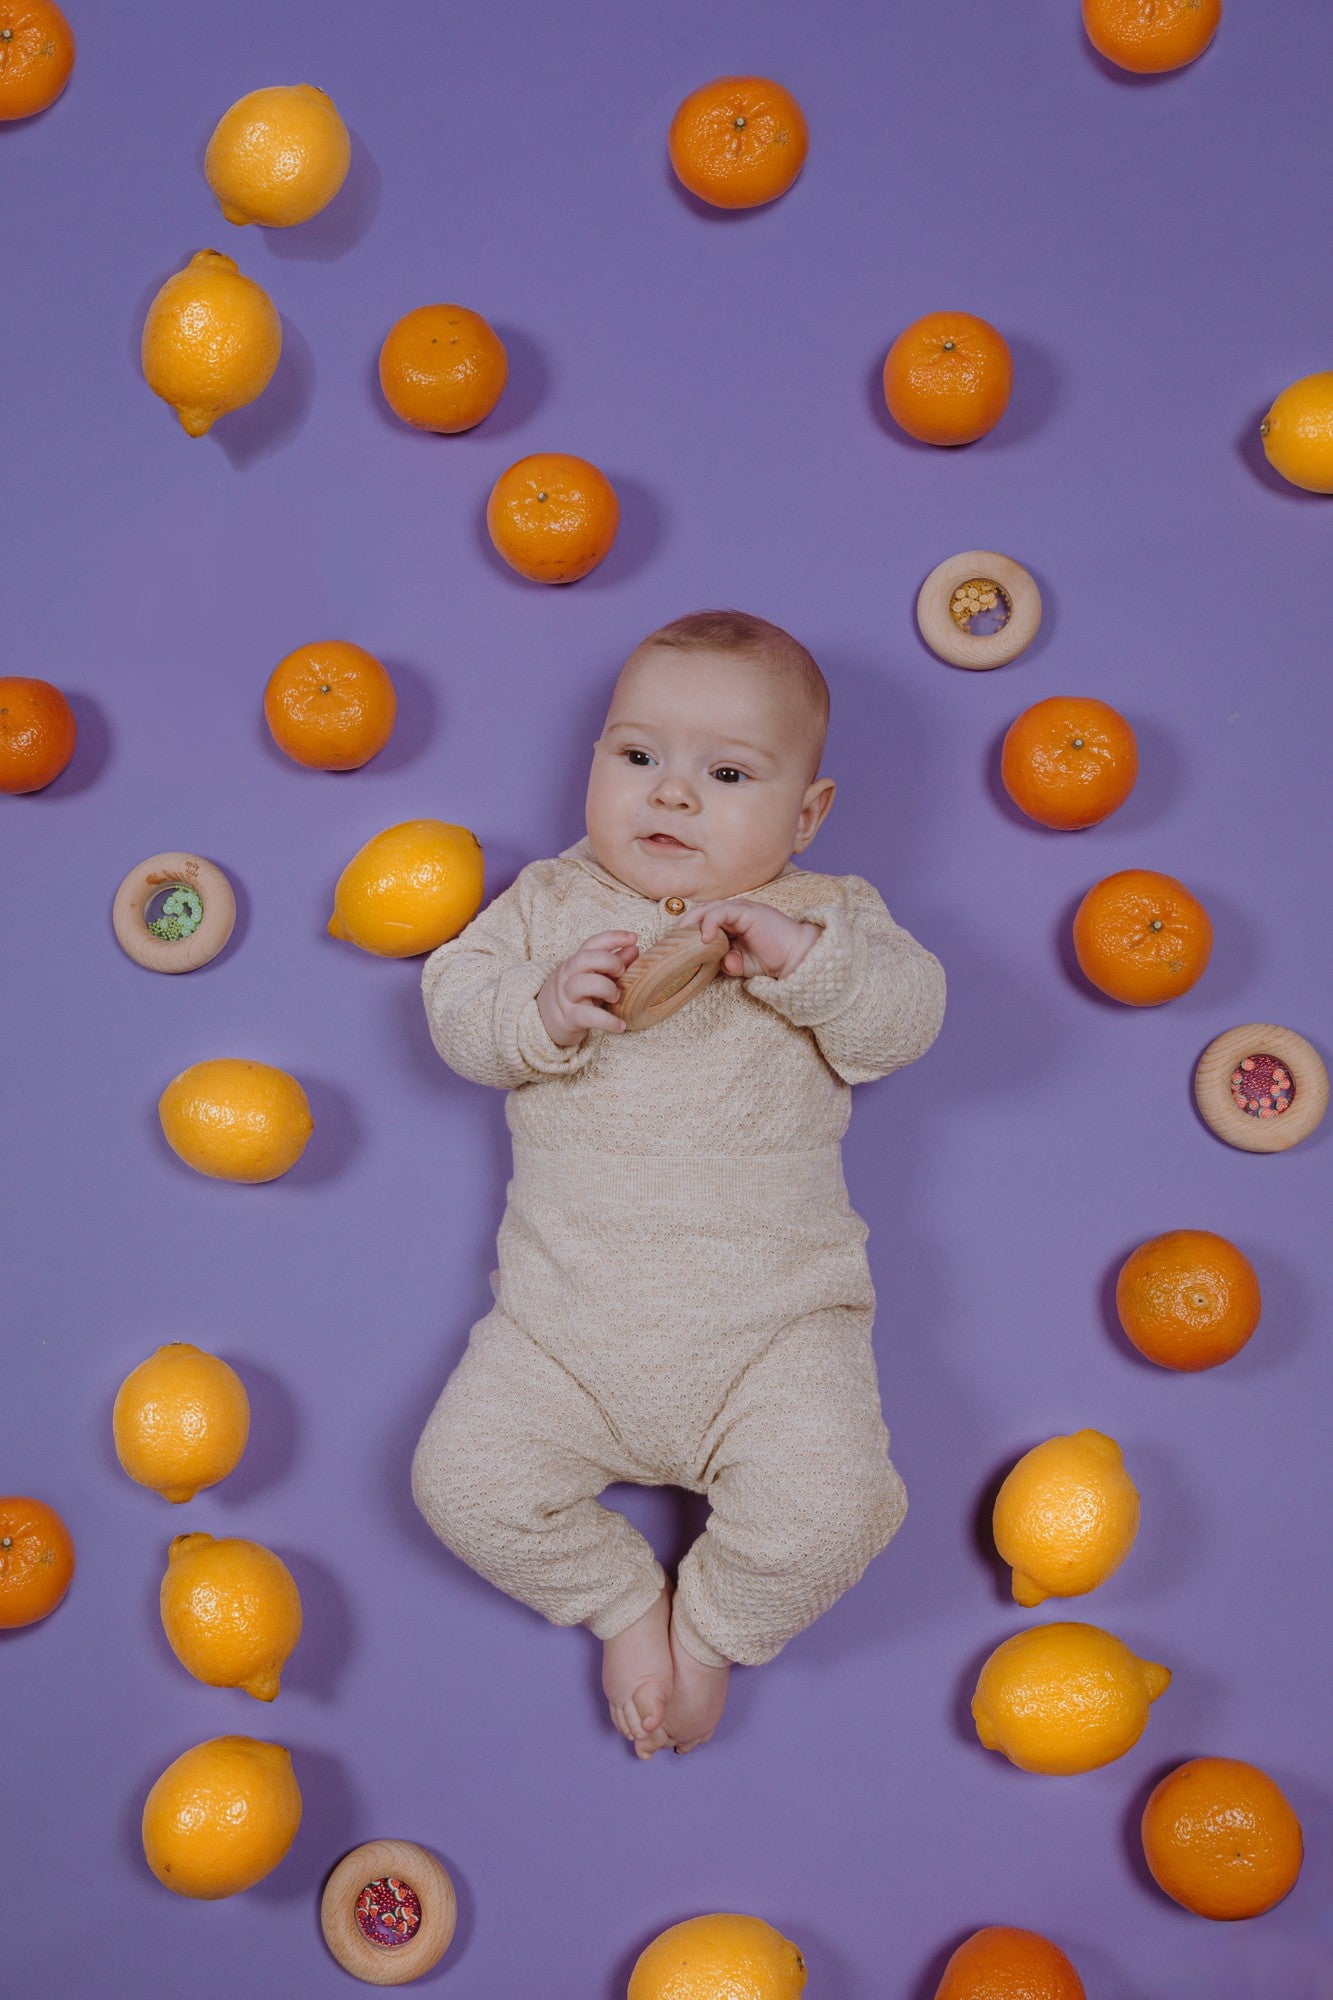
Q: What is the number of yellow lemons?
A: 11